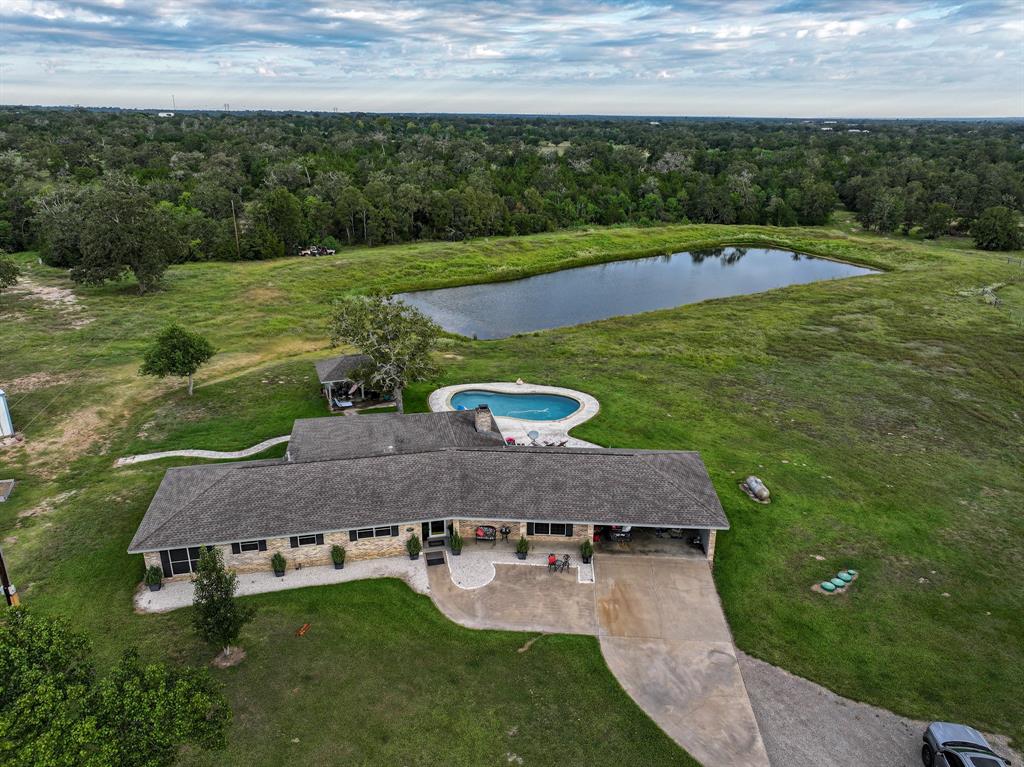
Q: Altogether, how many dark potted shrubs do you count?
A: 7